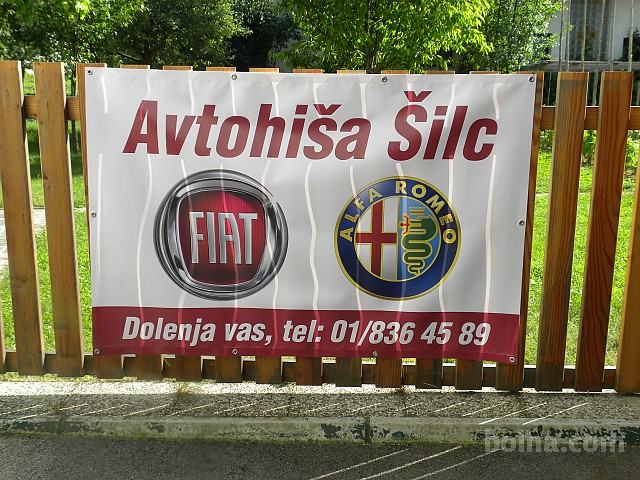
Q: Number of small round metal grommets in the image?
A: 10